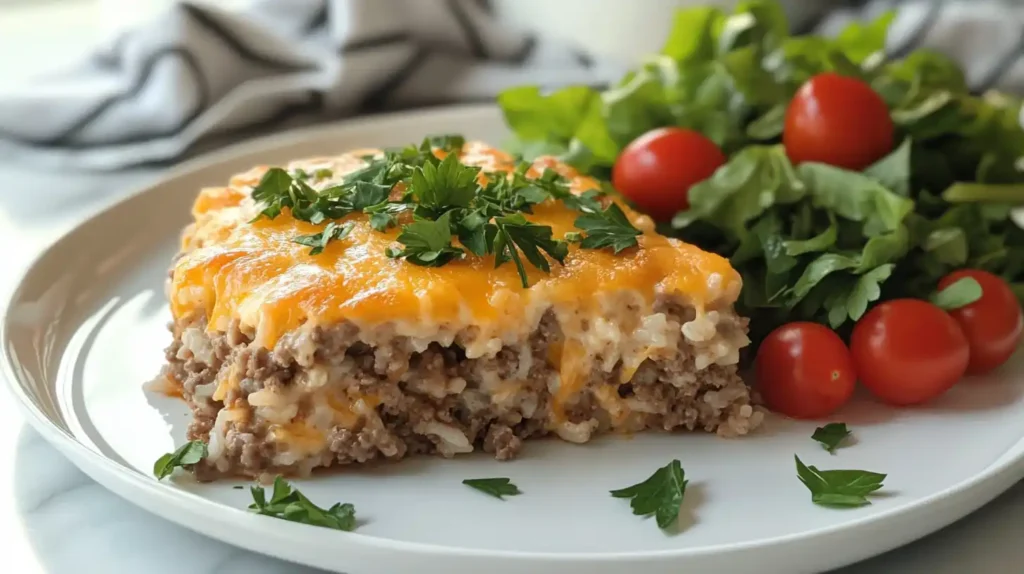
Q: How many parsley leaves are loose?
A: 6